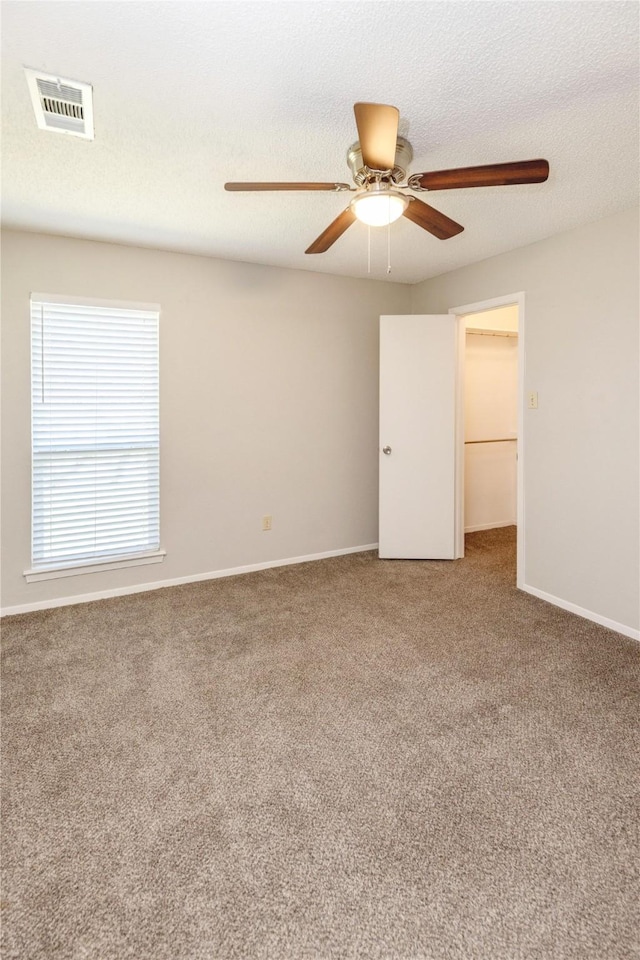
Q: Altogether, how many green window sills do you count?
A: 0